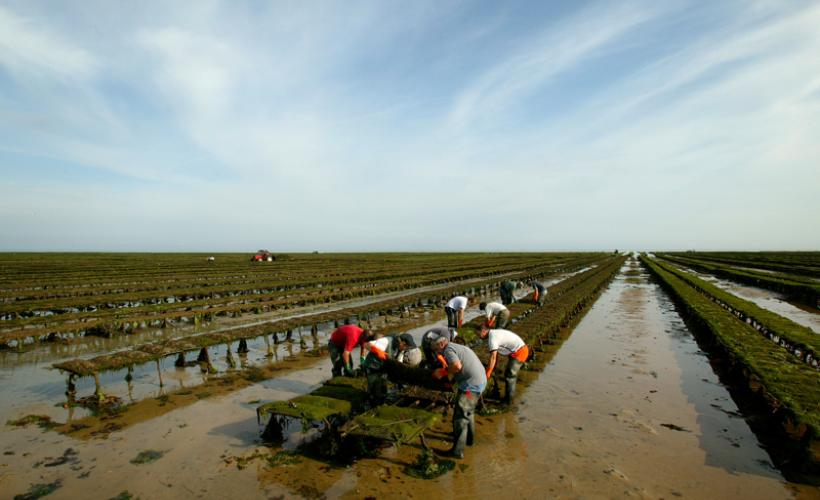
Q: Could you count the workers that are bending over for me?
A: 10